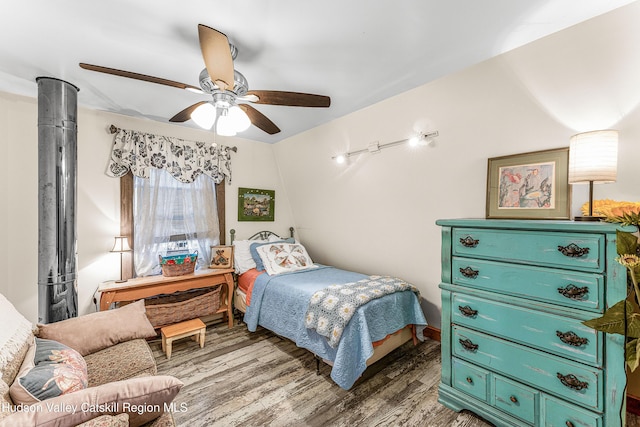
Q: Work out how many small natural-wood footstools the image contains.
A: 1